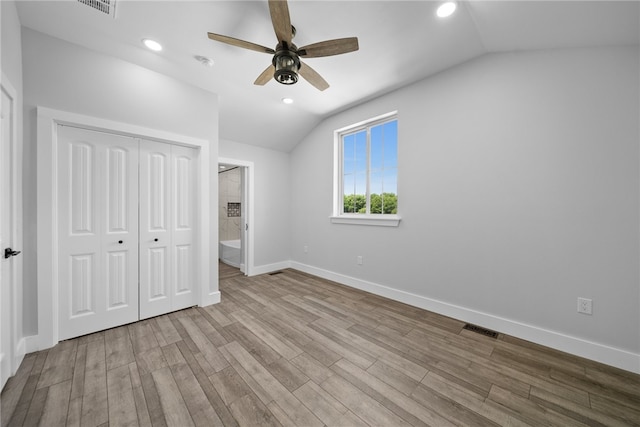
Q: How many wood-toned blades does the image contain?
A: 5